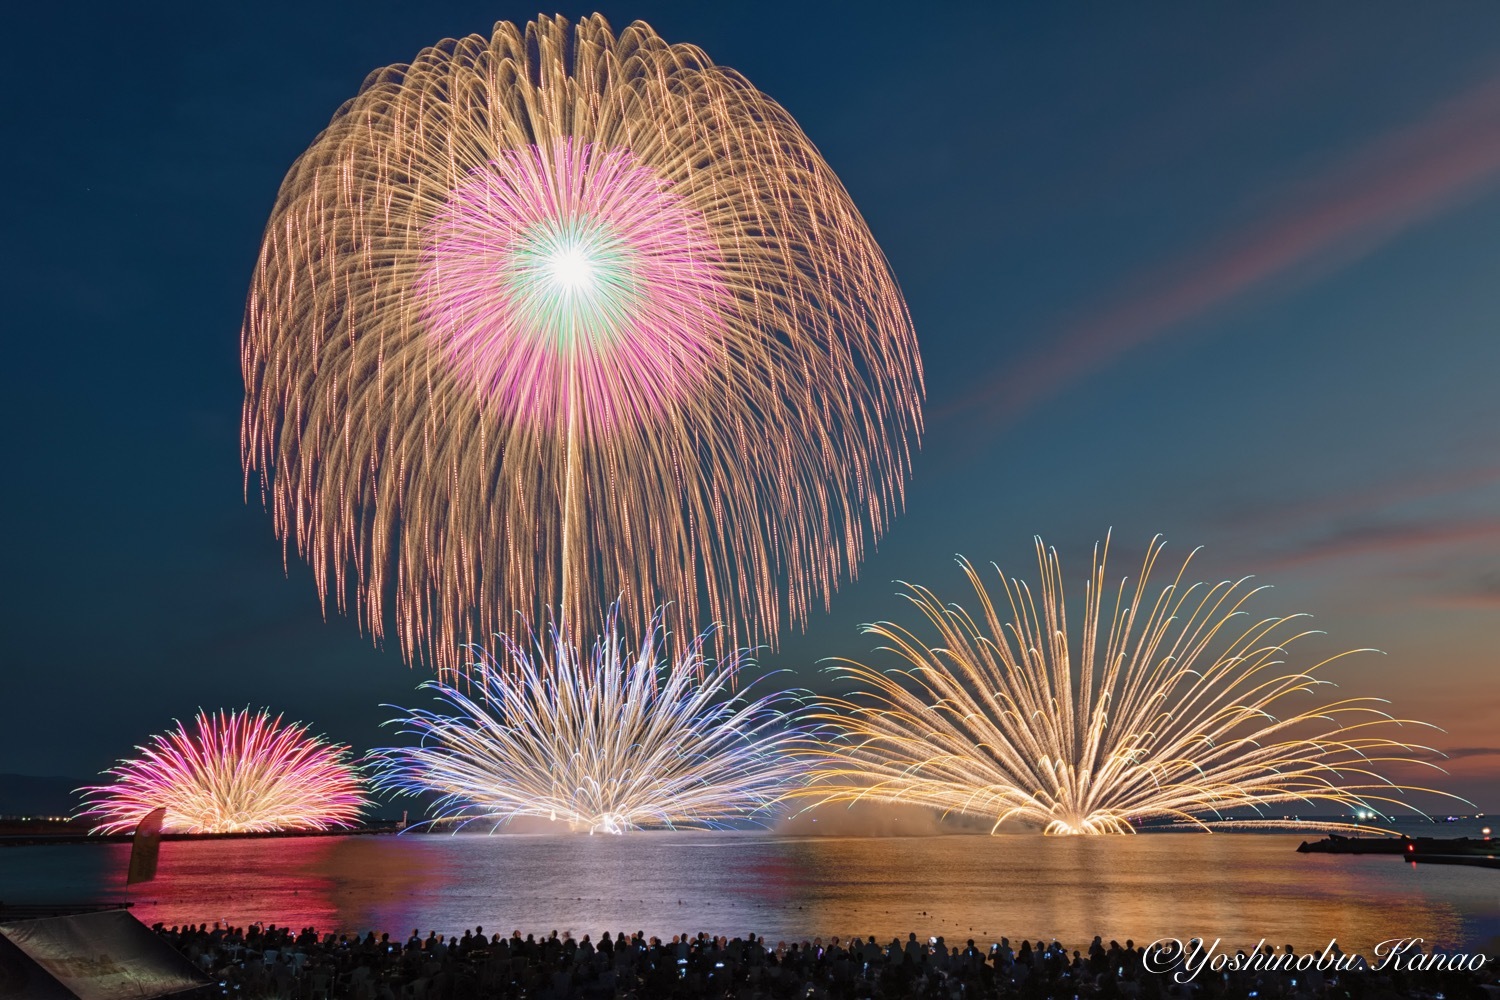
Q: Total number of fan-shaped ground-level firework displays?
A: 3